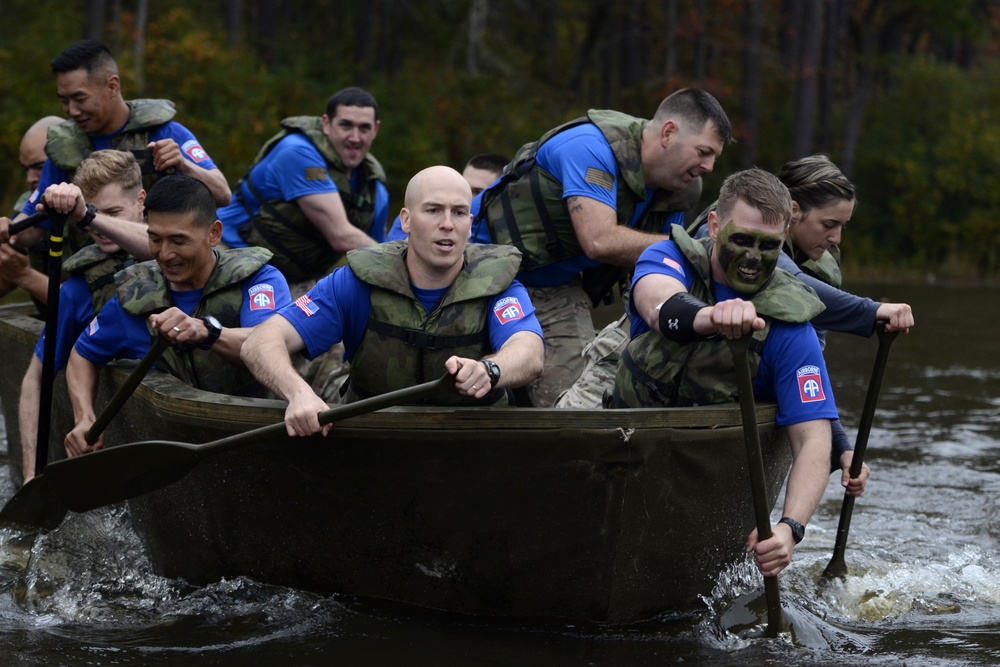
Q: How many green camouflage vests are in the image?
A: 9